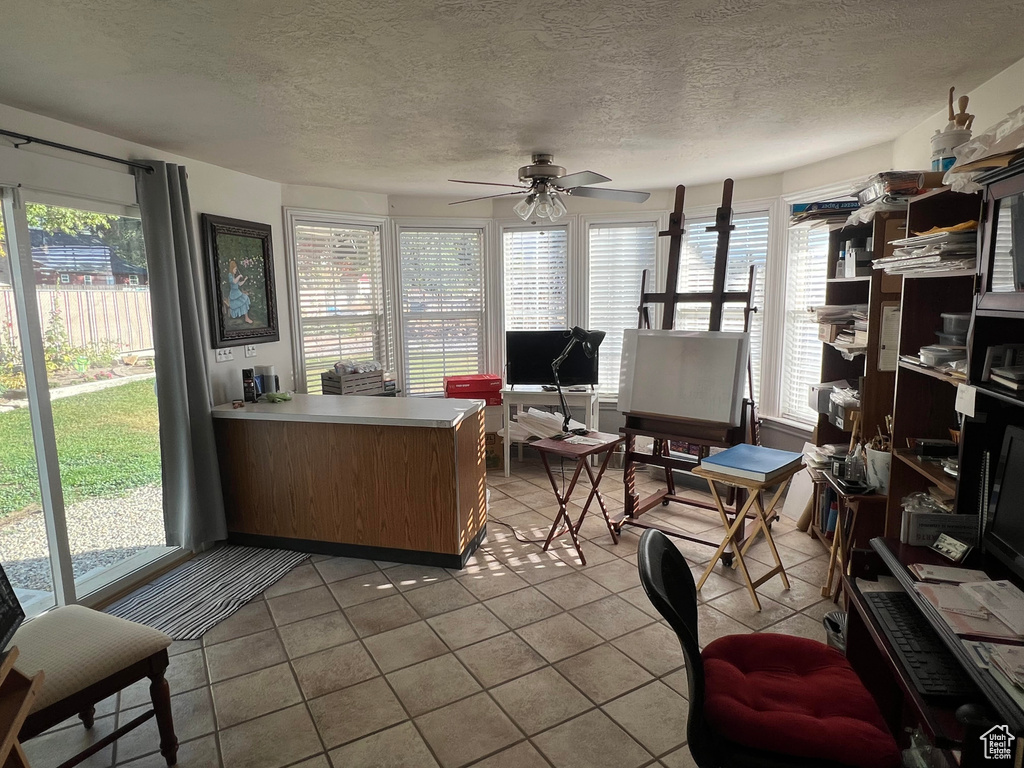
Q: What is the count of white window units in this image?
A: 6